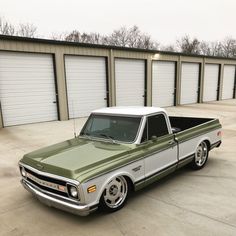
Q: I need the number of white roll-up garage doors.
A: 7